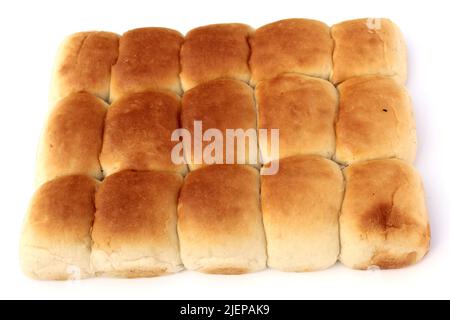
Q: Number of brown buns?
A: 15